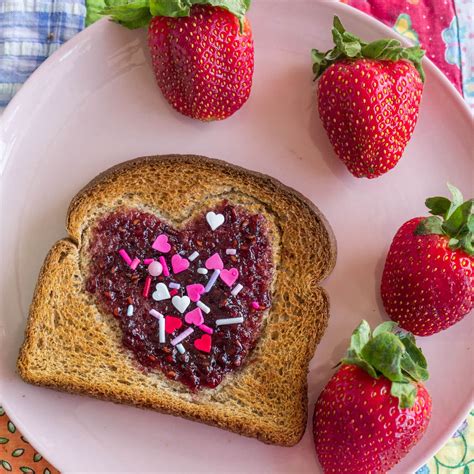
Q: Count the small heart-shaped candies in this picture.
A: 11